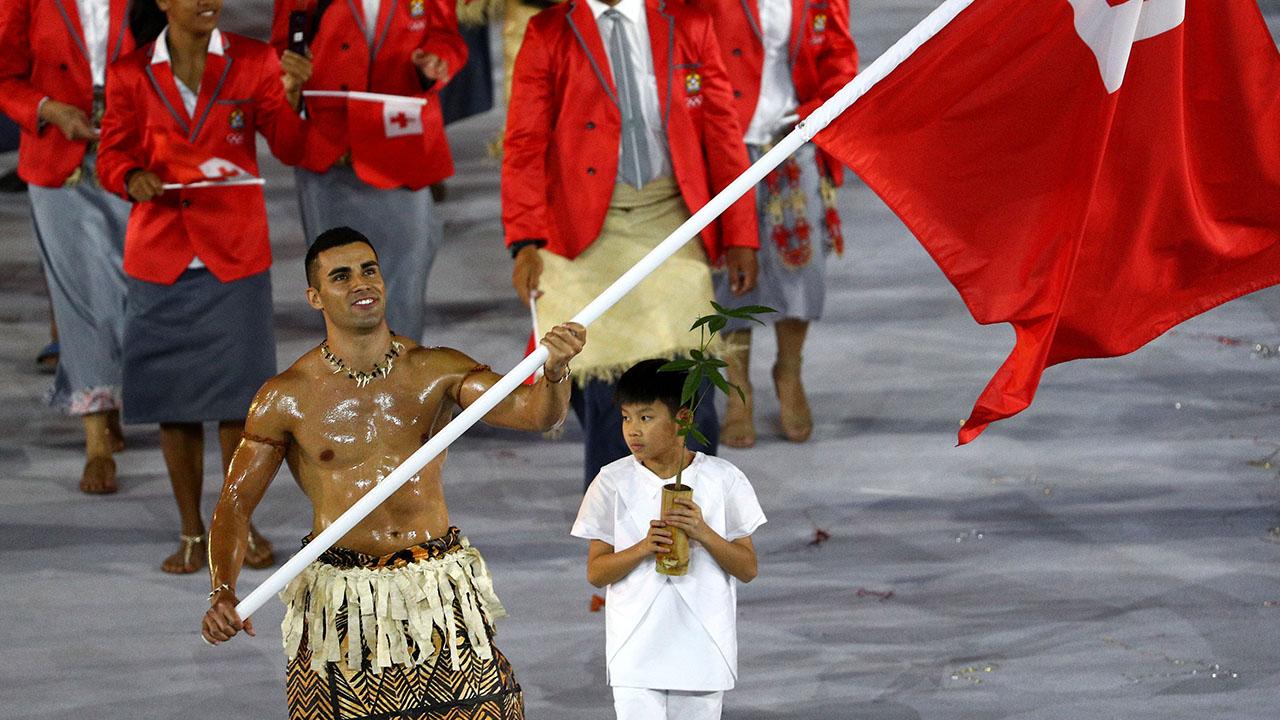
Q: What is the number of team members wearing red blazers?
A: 5